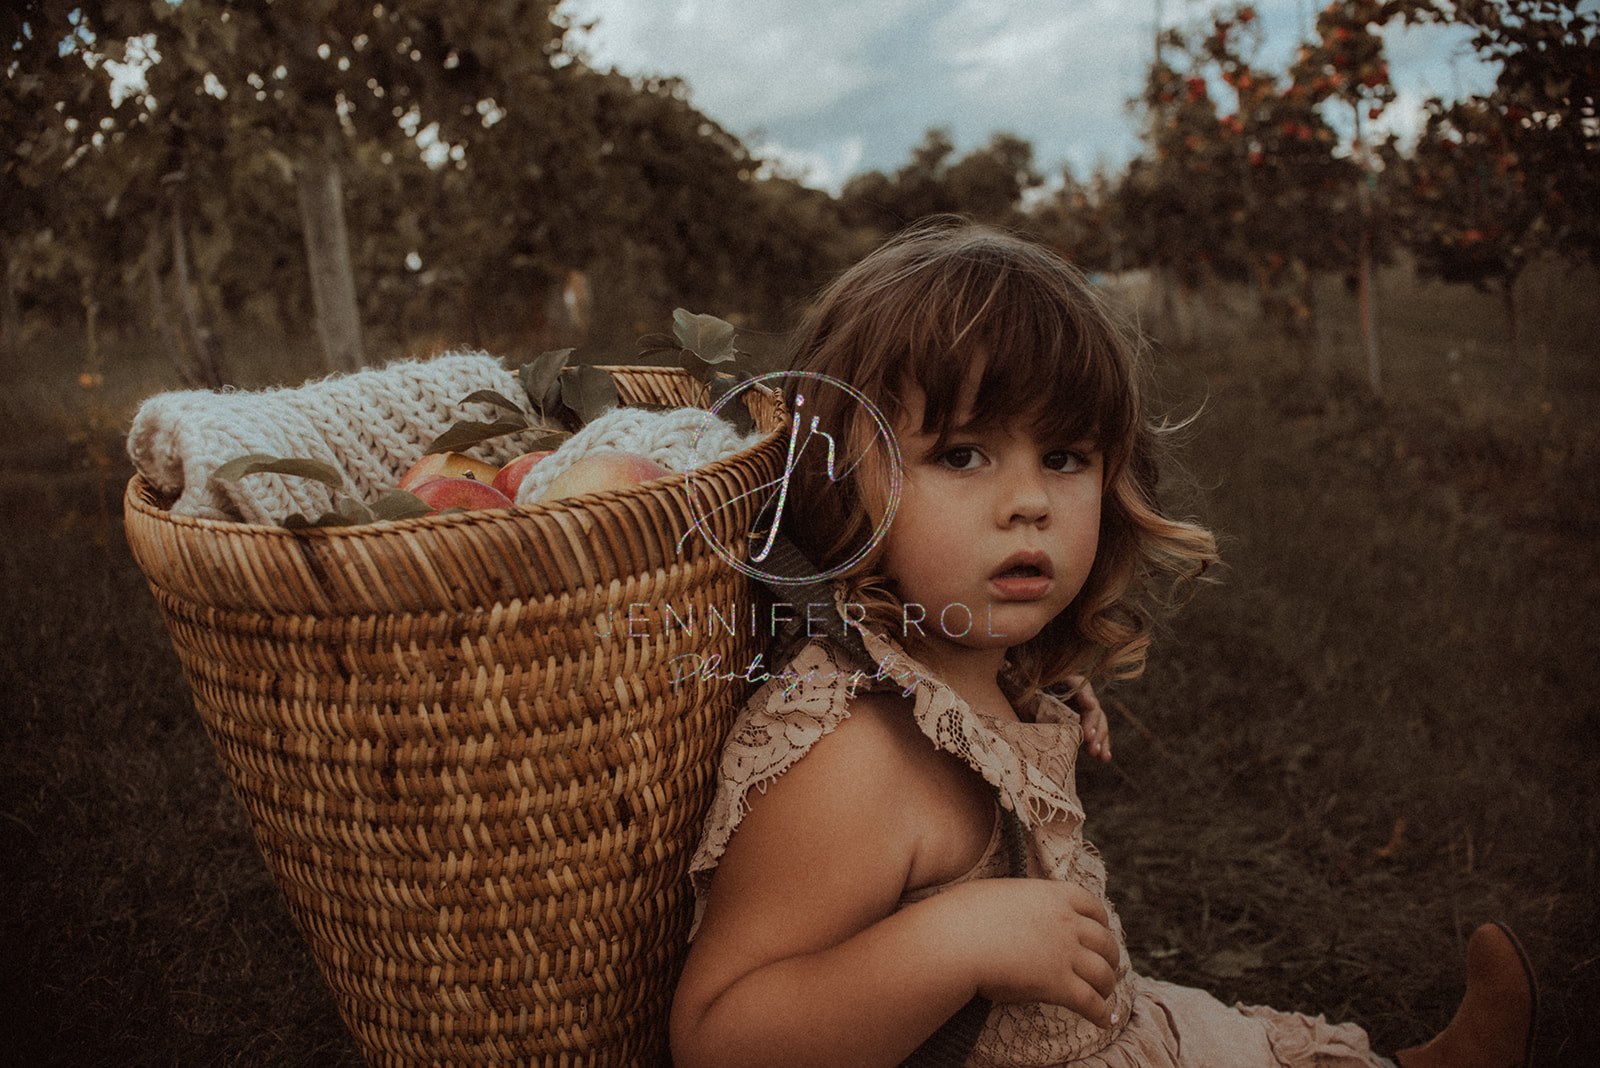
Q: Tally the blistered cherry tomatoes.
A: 0